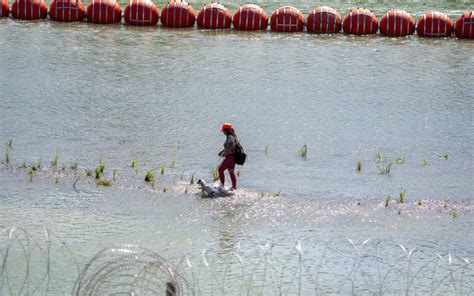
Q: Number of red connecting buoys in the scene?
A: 14